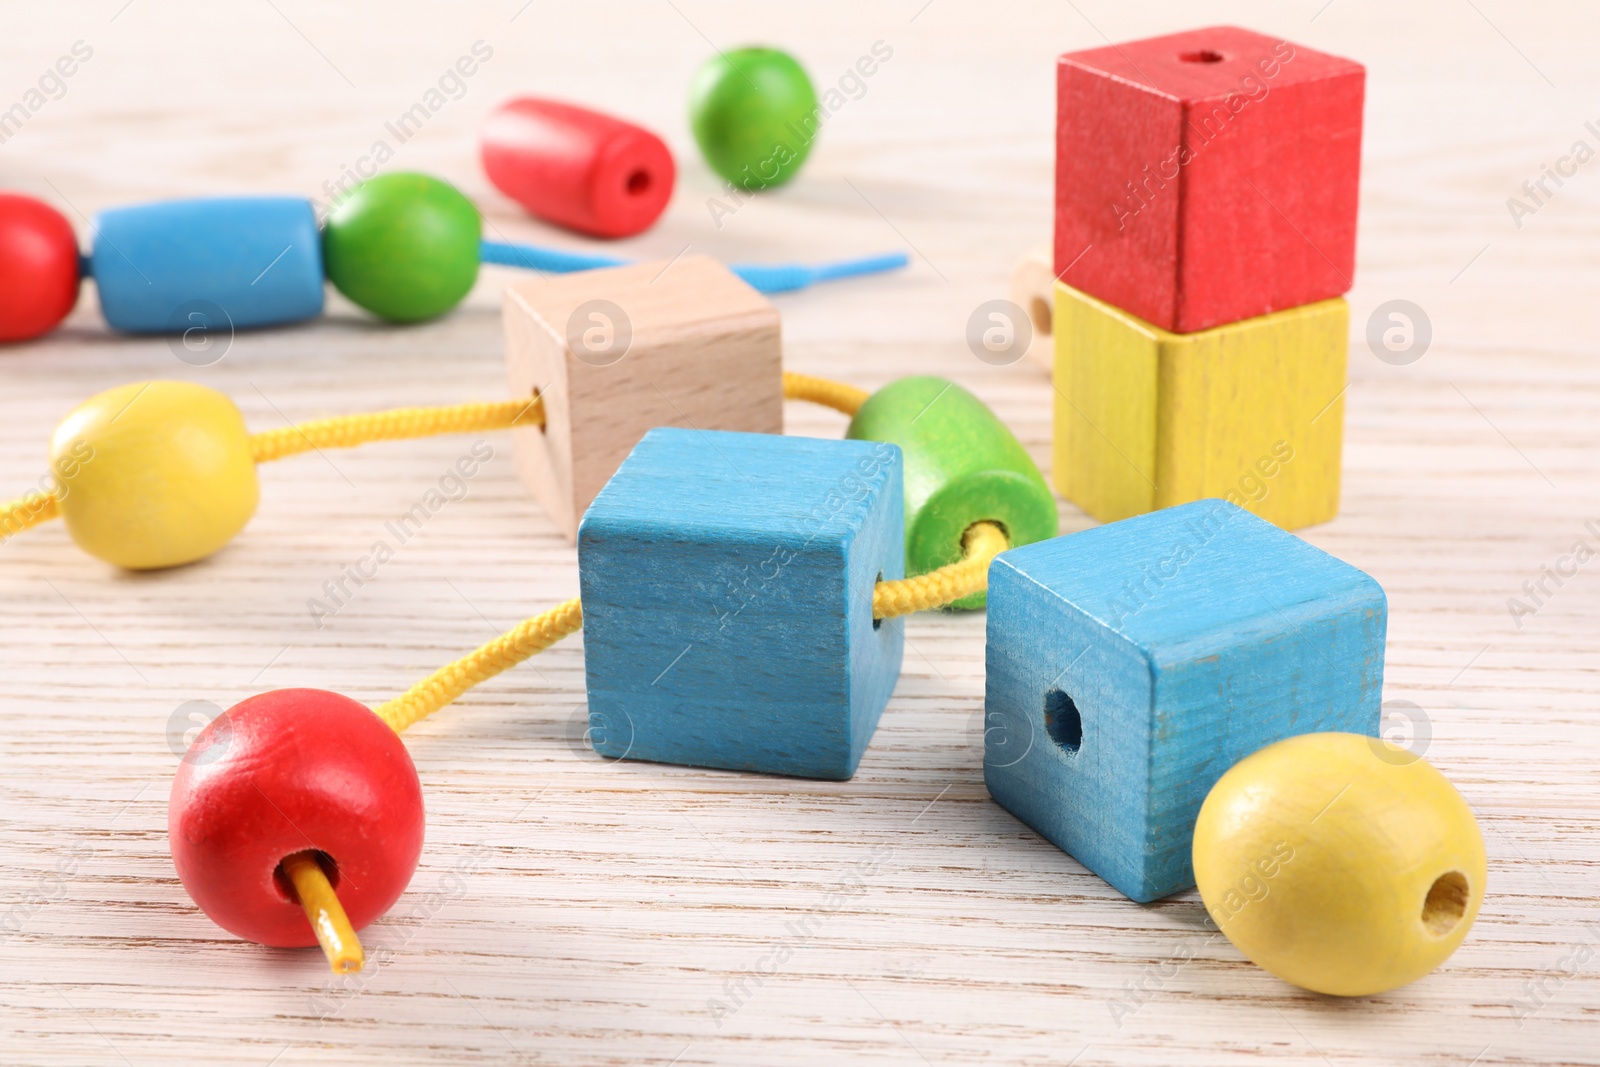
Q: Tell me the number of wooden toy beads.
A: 15